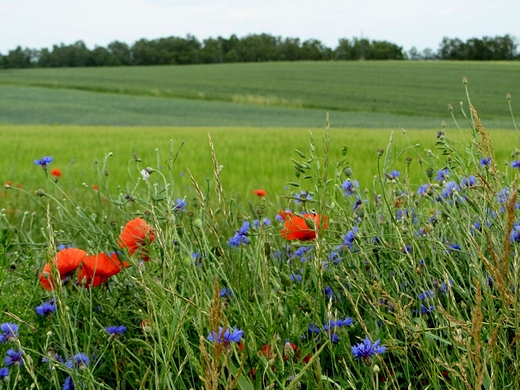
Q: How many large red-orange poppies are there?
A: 4